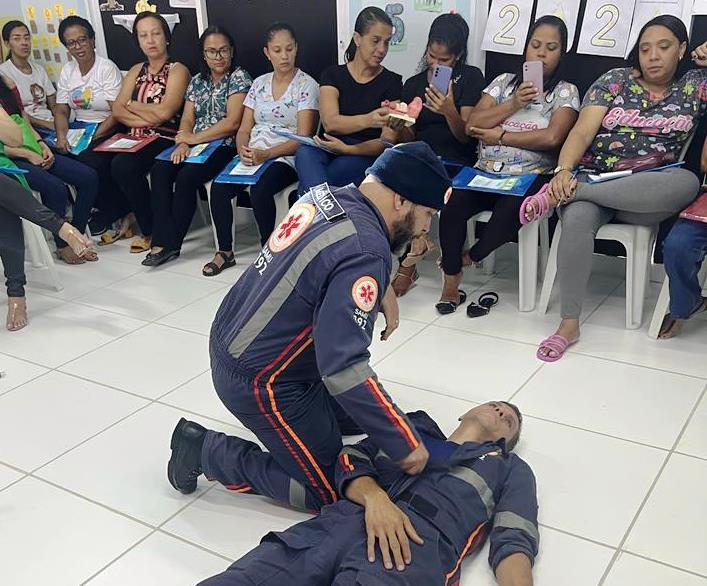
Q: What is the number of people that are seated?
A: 12